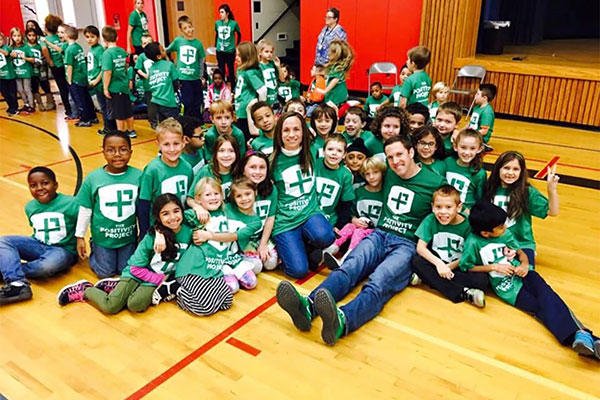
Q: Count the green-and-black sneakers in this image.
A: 2